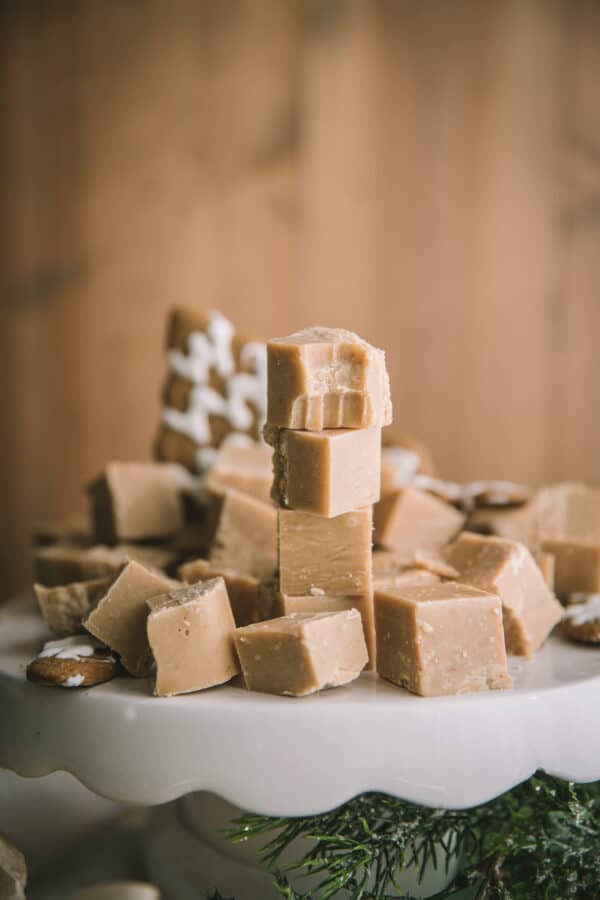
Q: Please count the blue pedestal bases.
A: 0